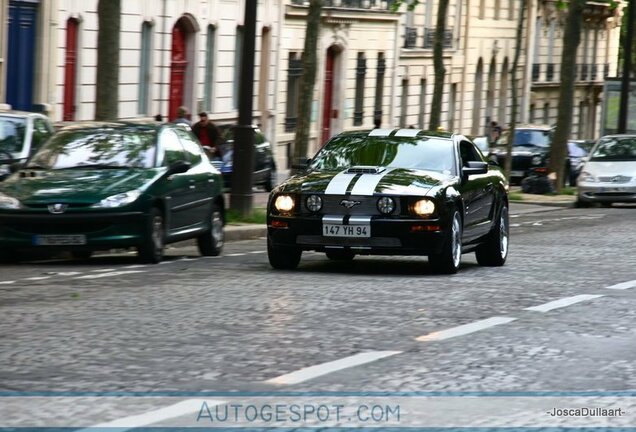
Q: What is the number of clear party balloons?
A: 0